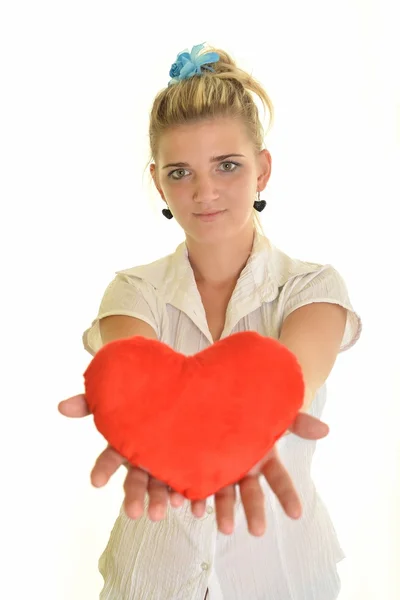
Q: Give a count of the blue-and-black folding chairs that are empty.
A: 0